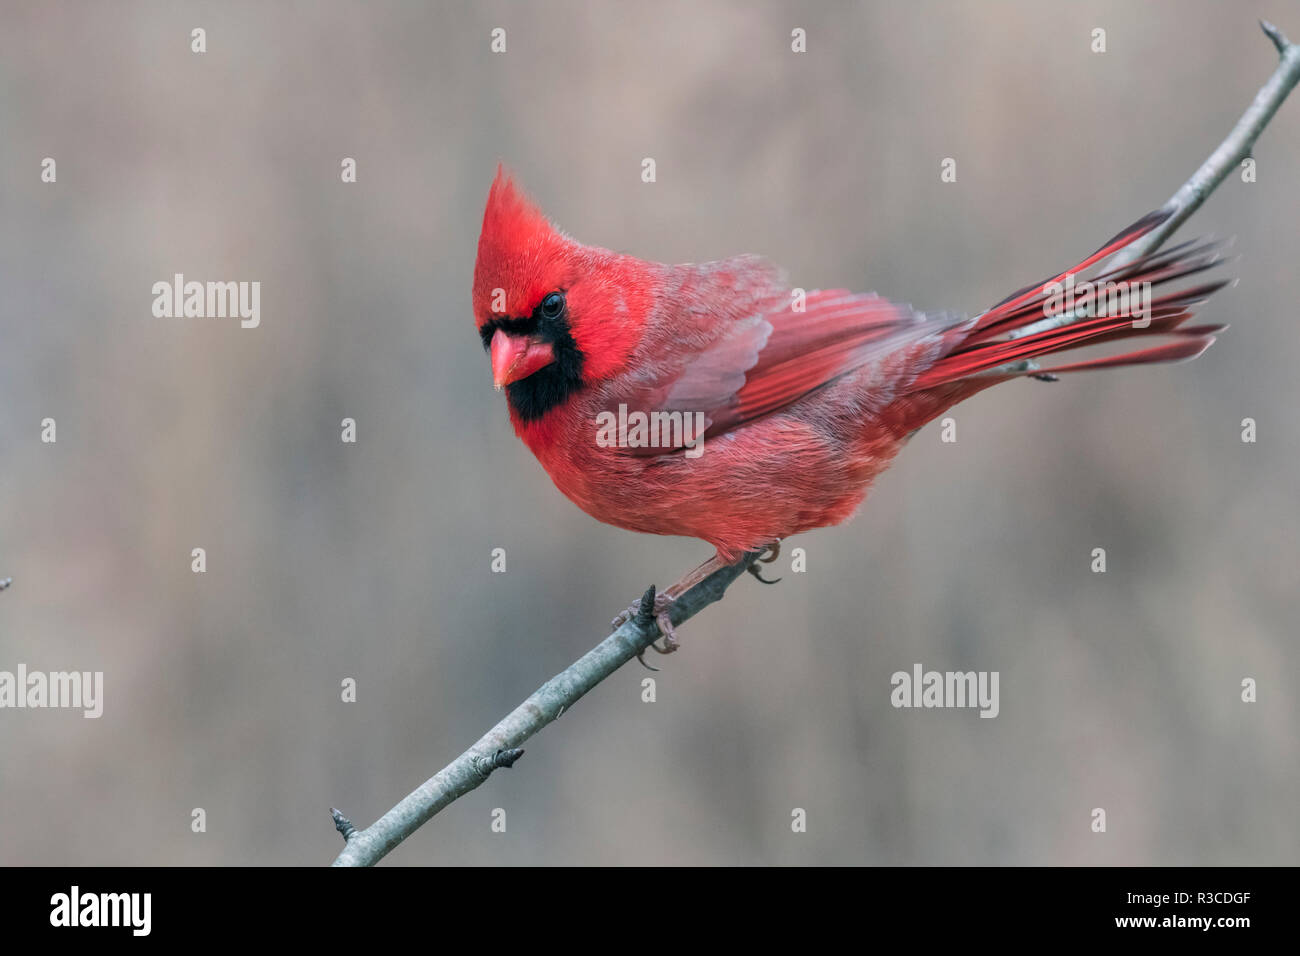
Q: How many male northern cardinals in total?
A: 1